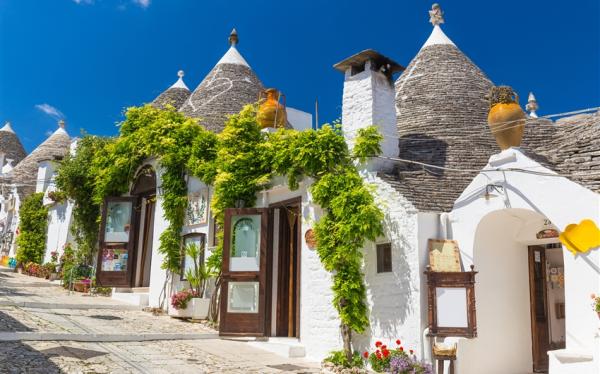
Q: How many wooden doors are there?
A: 3